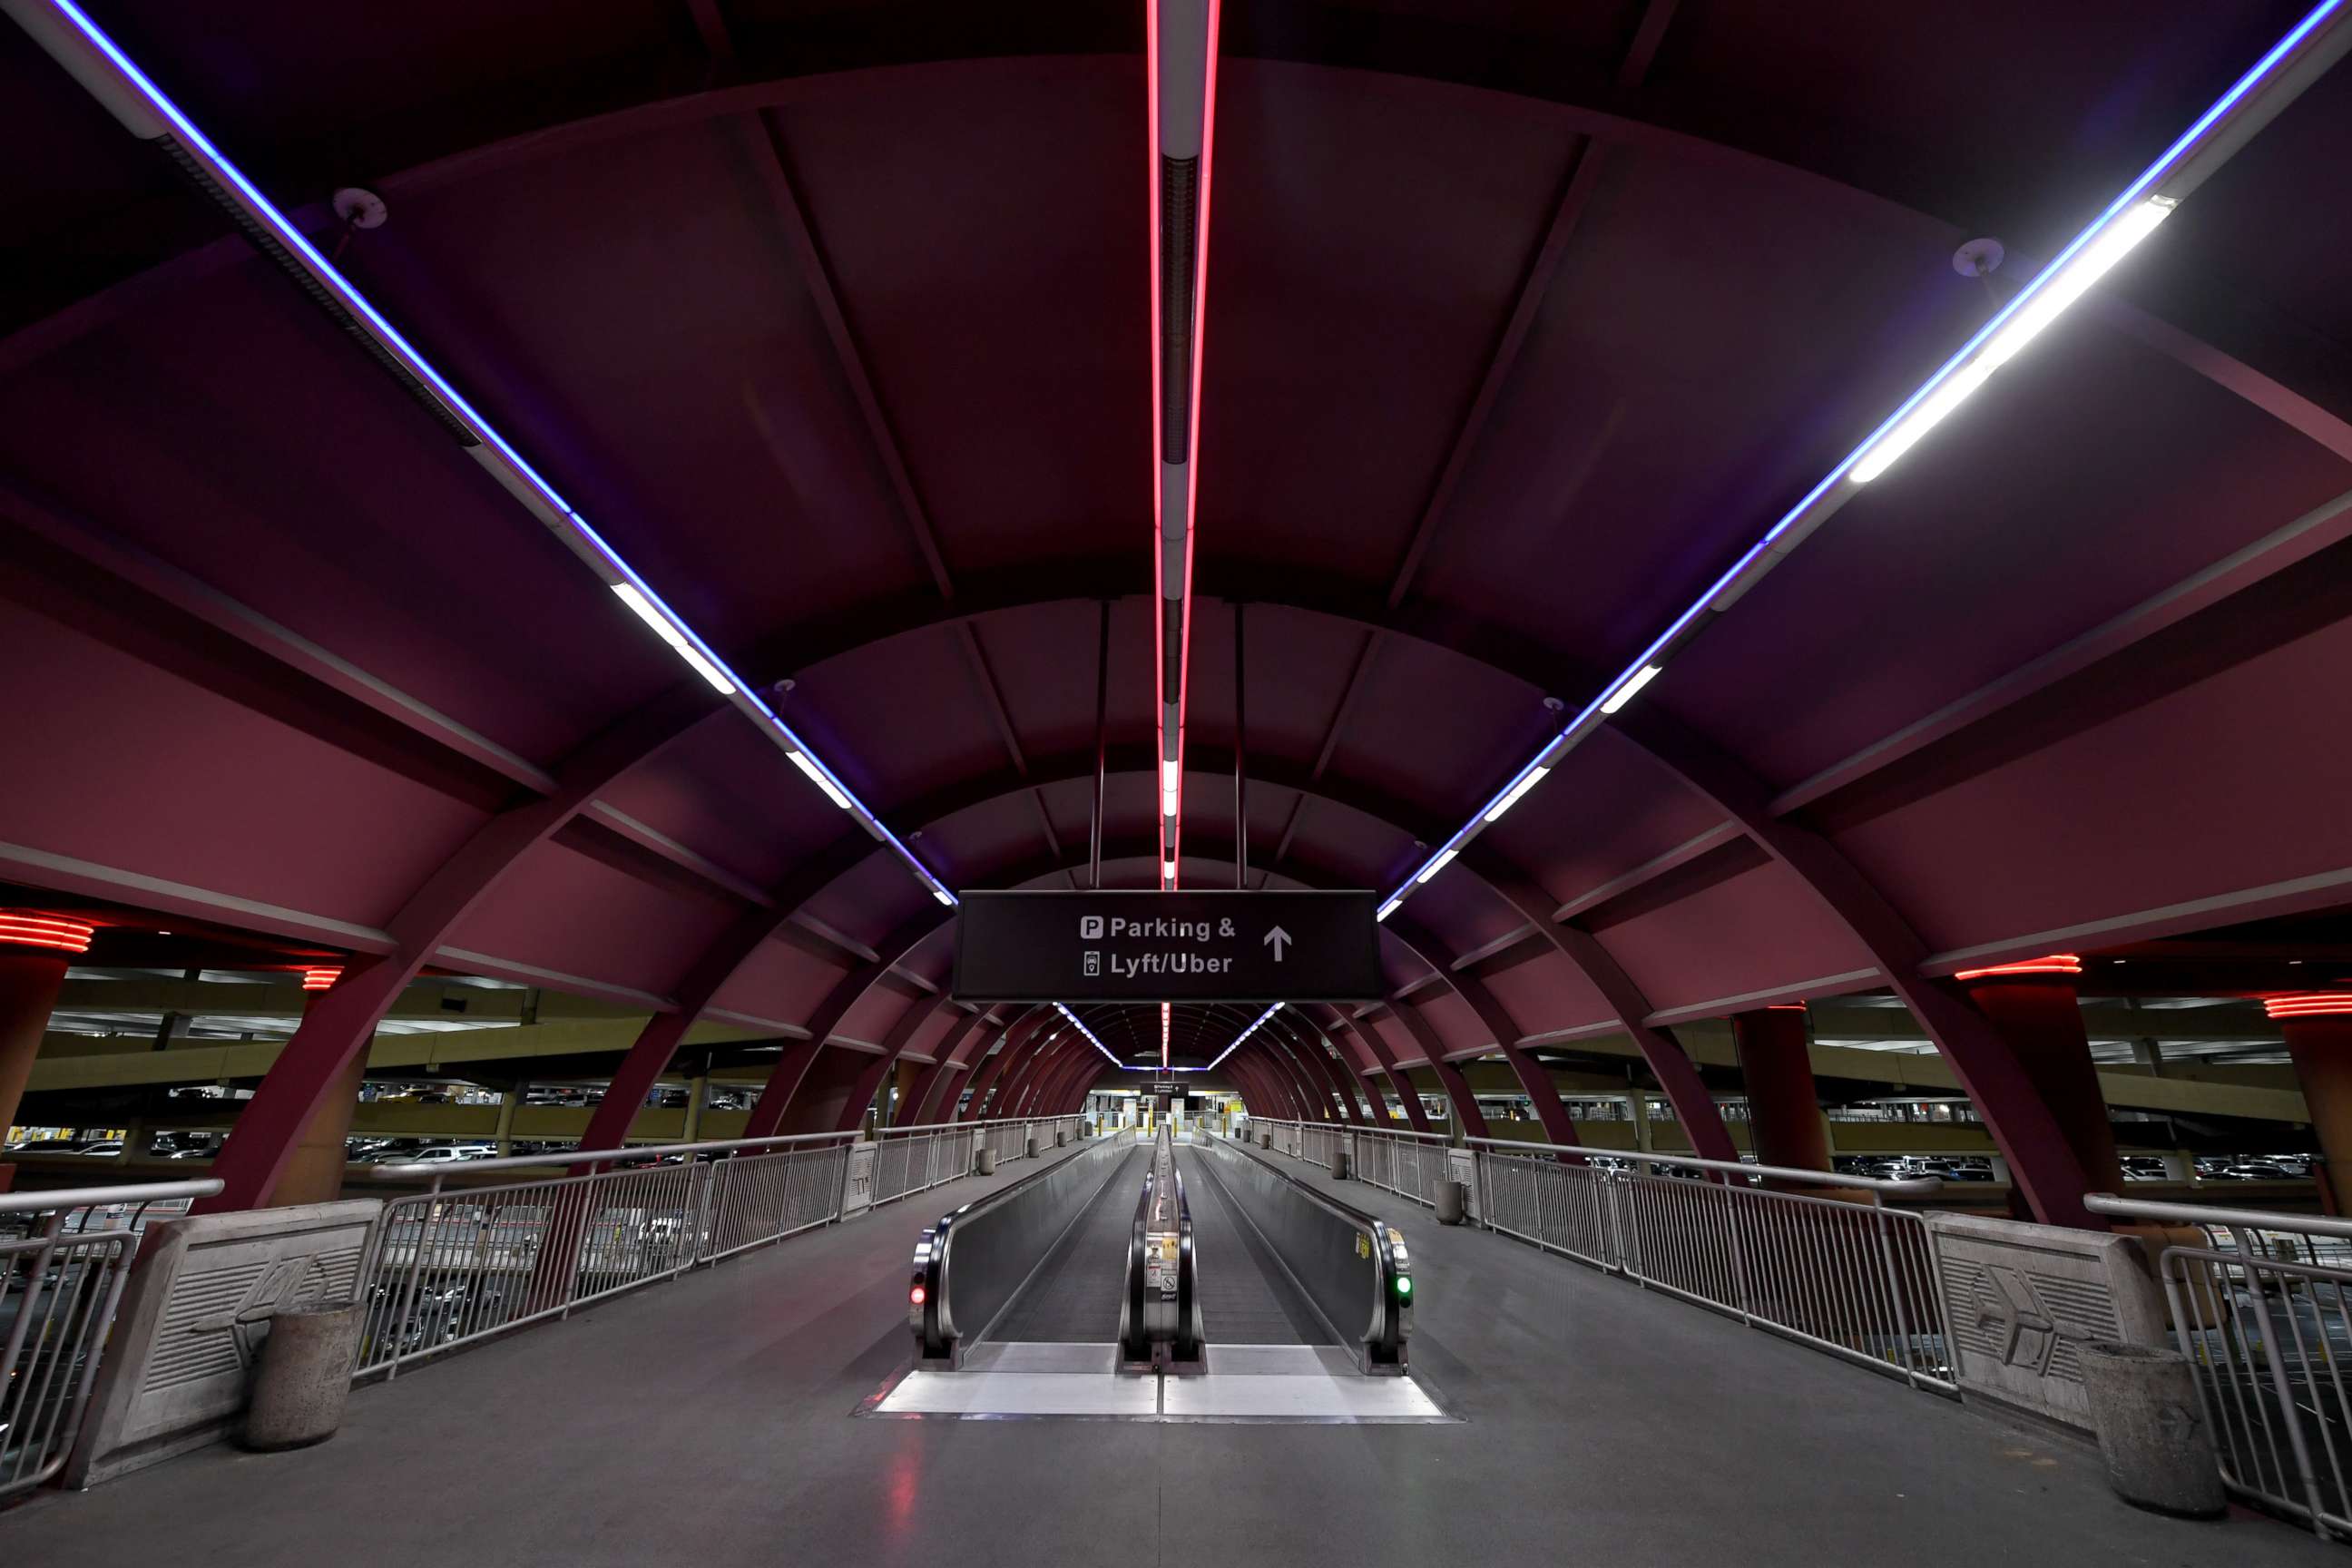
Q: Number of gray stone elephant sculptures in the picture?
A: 0